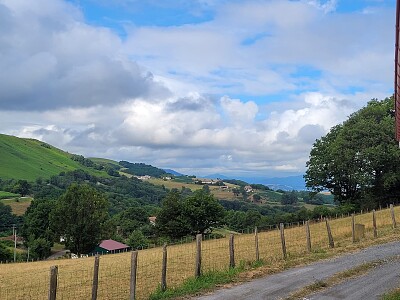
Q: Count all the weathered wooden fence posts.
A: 13